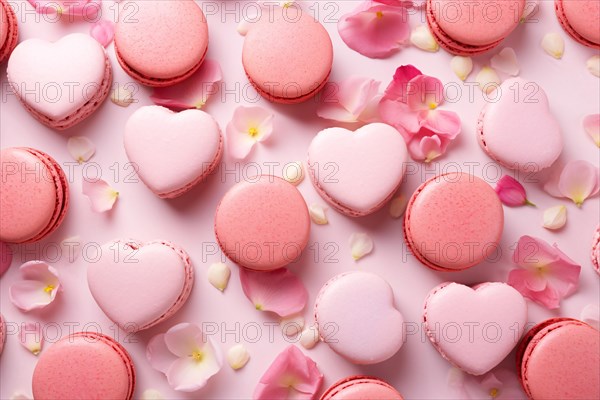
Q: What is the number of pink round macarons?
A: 11